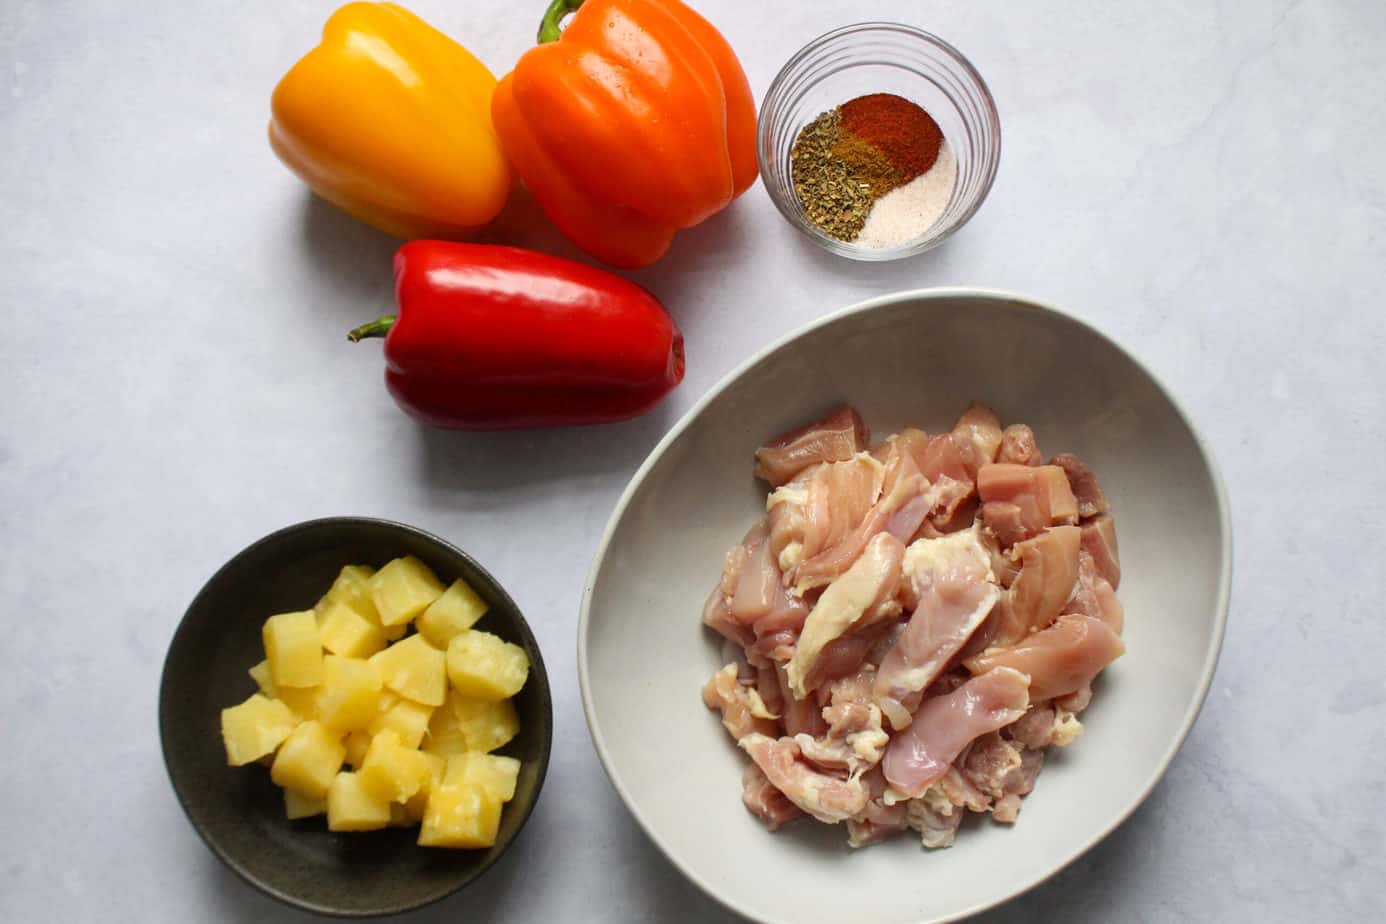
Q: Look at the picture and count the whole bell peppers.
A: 3